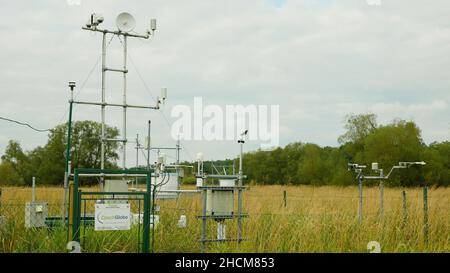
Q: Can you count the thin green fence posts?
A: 3